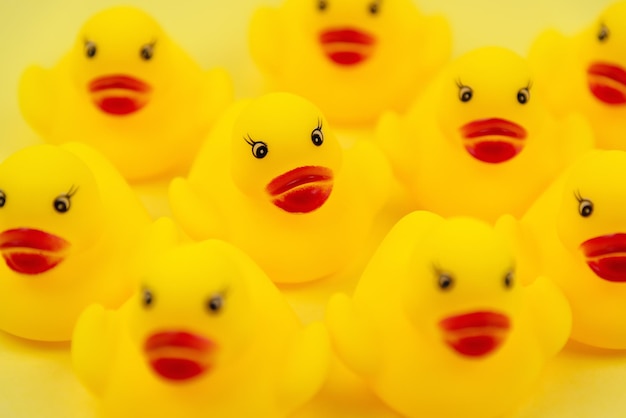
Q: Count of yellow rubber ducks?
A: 9